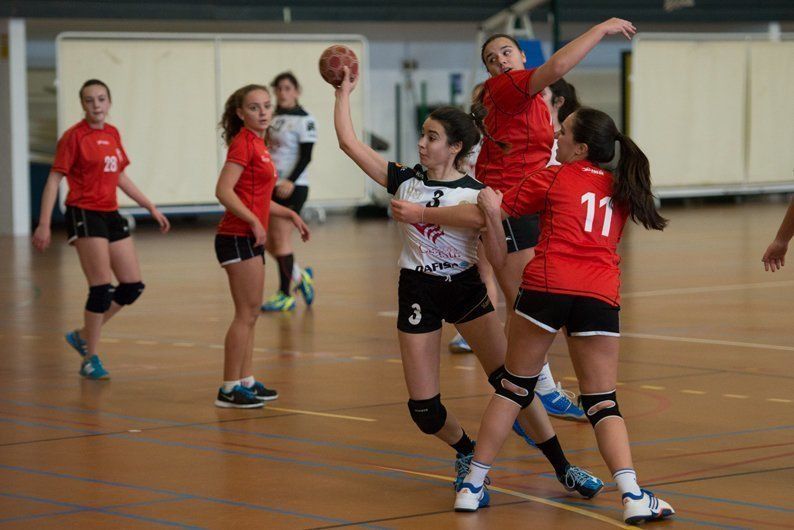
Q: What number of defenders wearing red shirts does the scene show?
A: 4